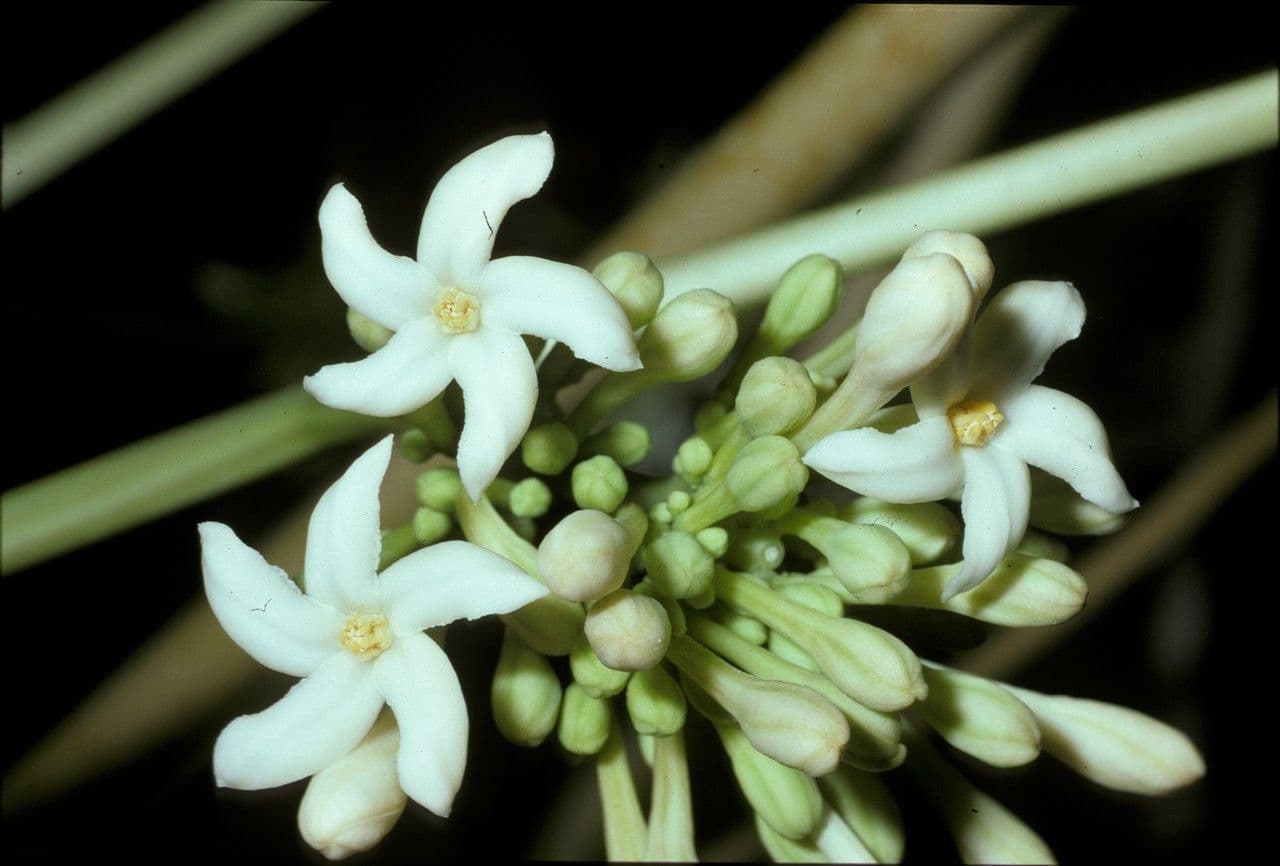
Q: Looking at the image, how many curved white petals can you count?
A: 15